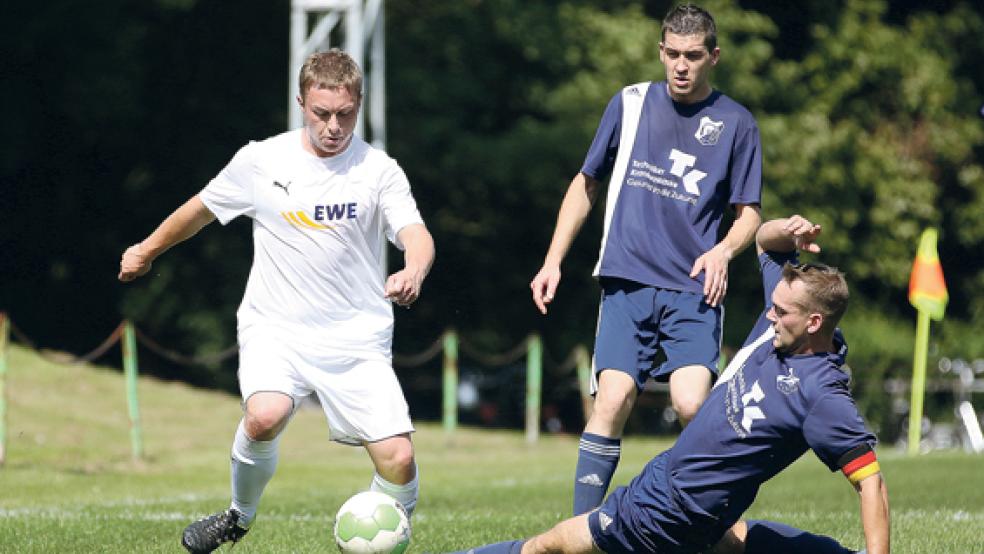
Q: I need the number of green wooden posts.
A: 5